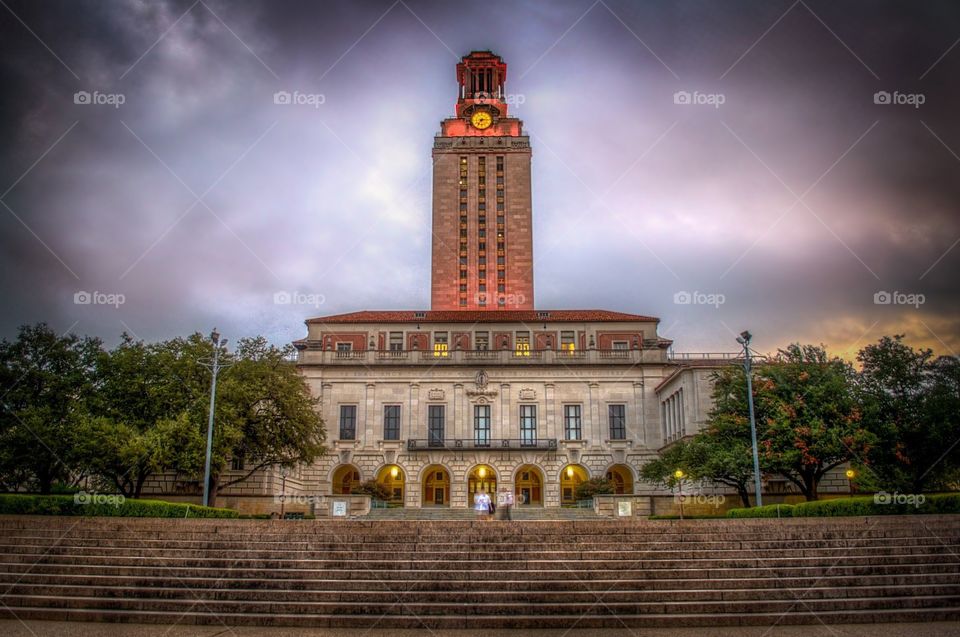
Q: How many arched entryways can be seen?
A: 7